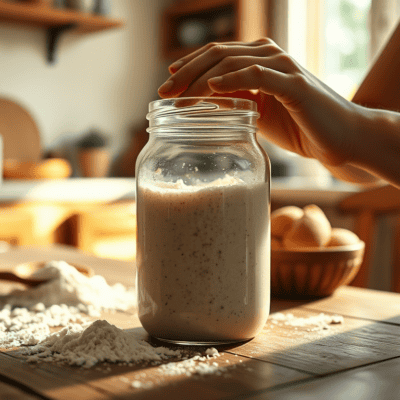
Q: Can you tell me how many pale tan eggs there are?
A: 3